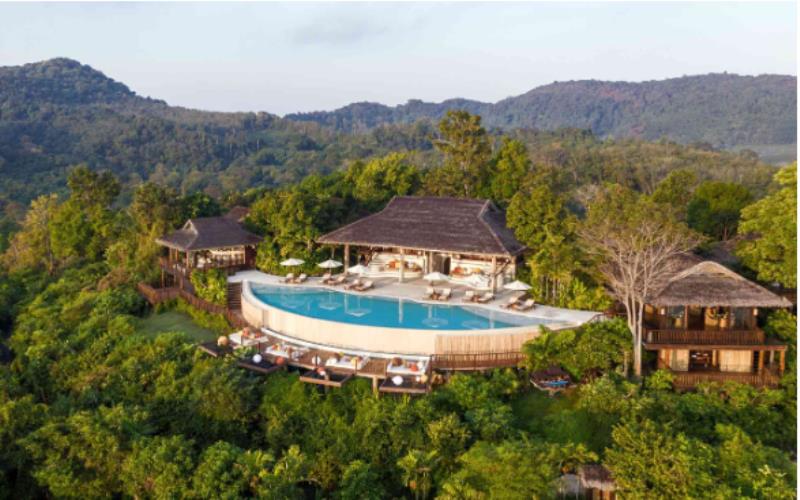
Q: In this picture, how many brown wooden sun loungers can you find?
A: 12